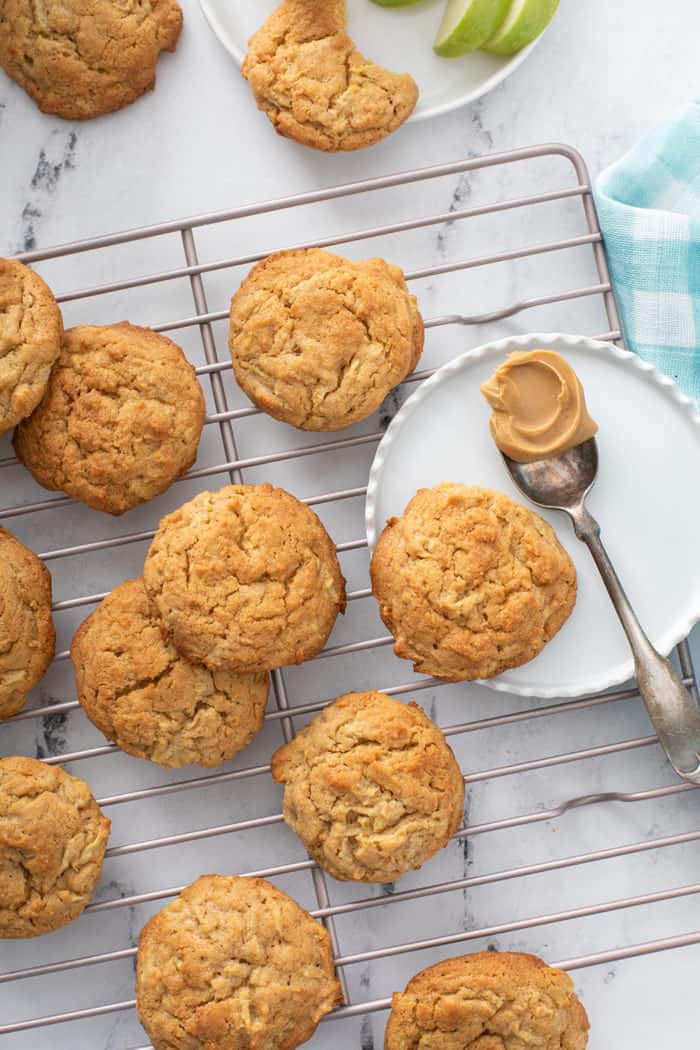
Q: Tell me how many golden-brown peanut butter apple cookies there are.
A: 13